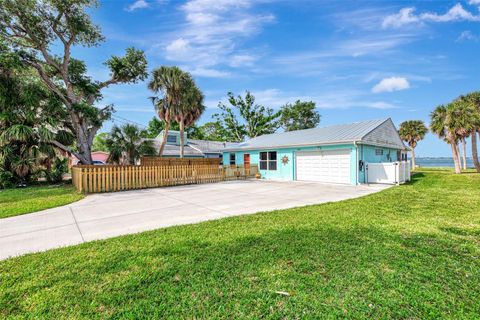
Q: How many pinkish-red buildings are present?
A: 1